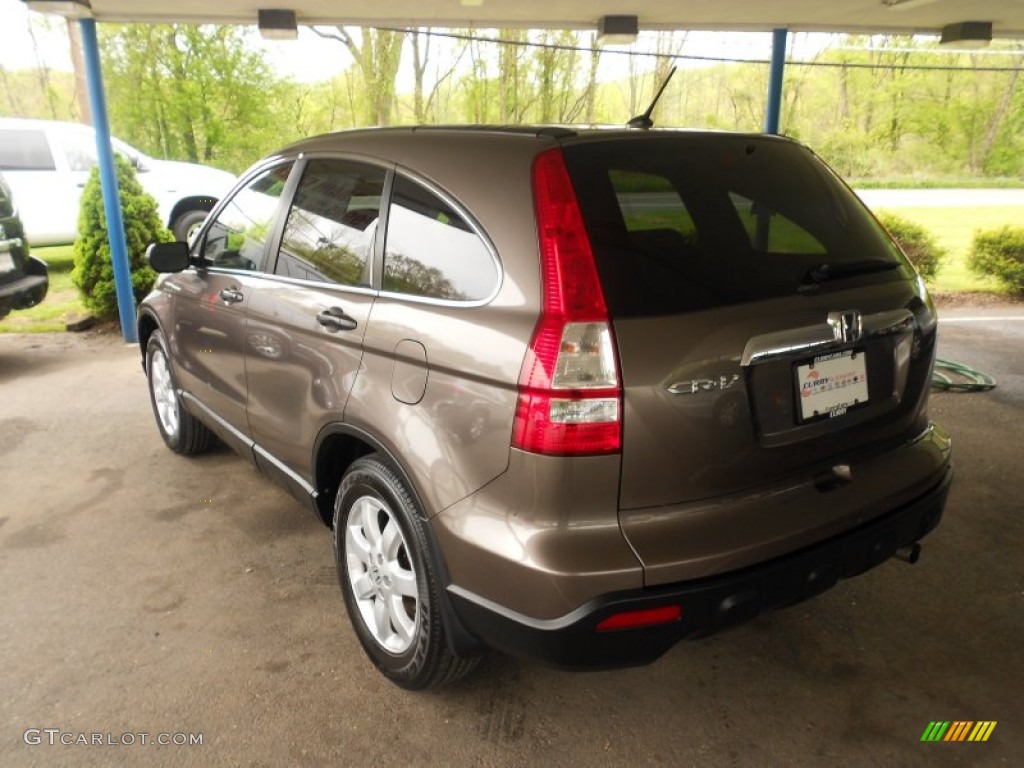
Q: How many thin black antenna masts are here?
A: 1